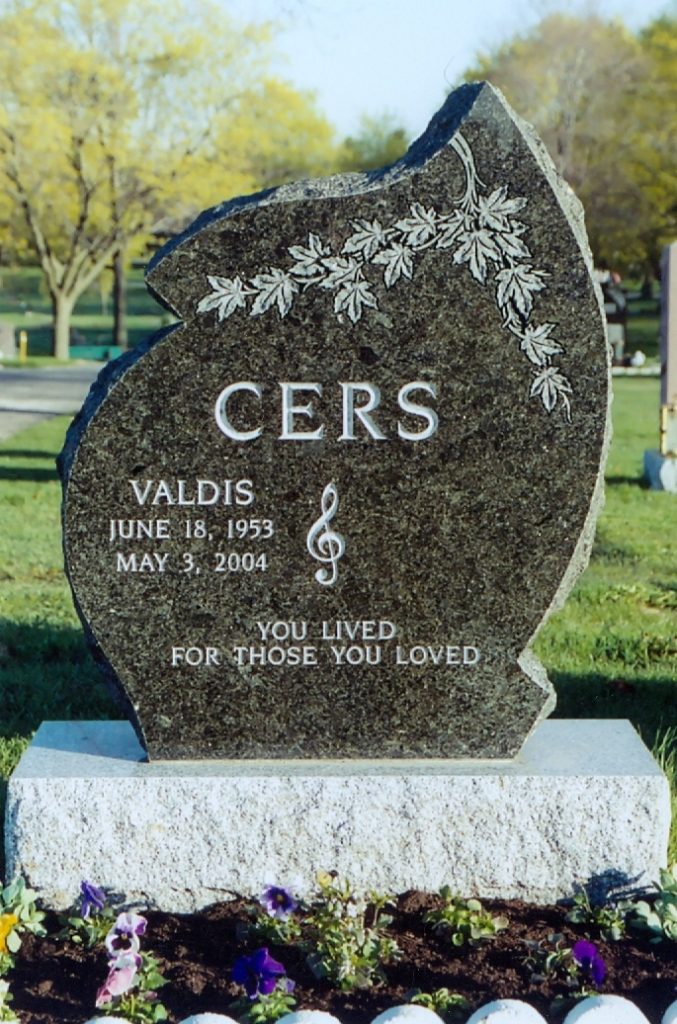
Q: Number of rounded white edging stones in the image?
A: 7